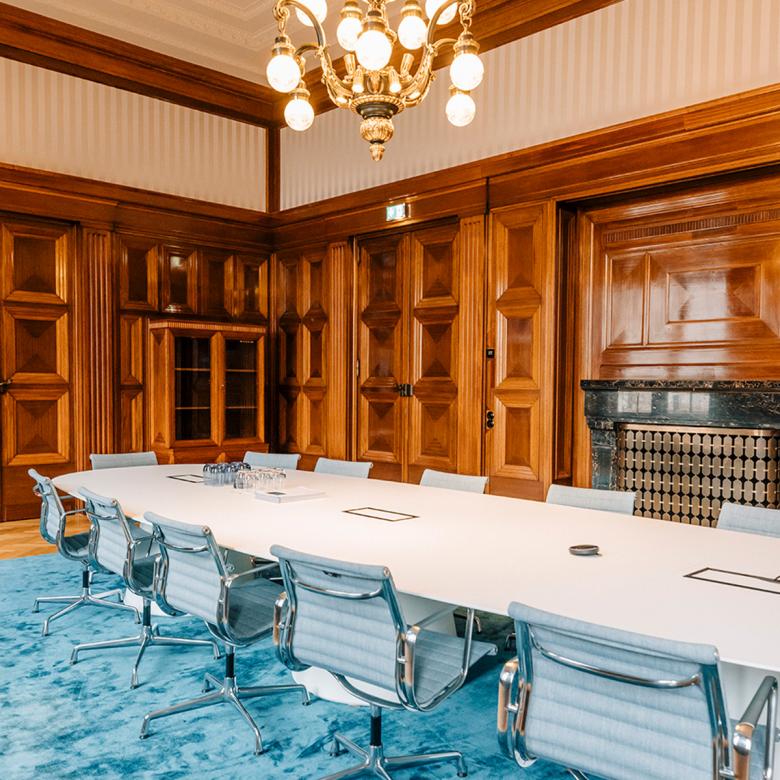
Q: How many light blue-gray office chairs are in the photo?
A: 11